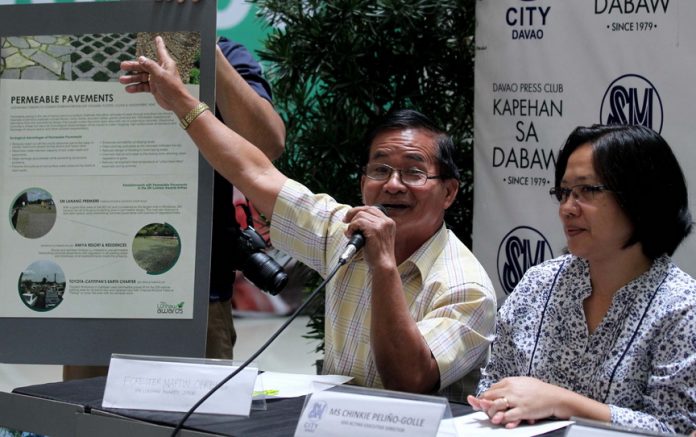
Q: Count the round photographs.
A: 3